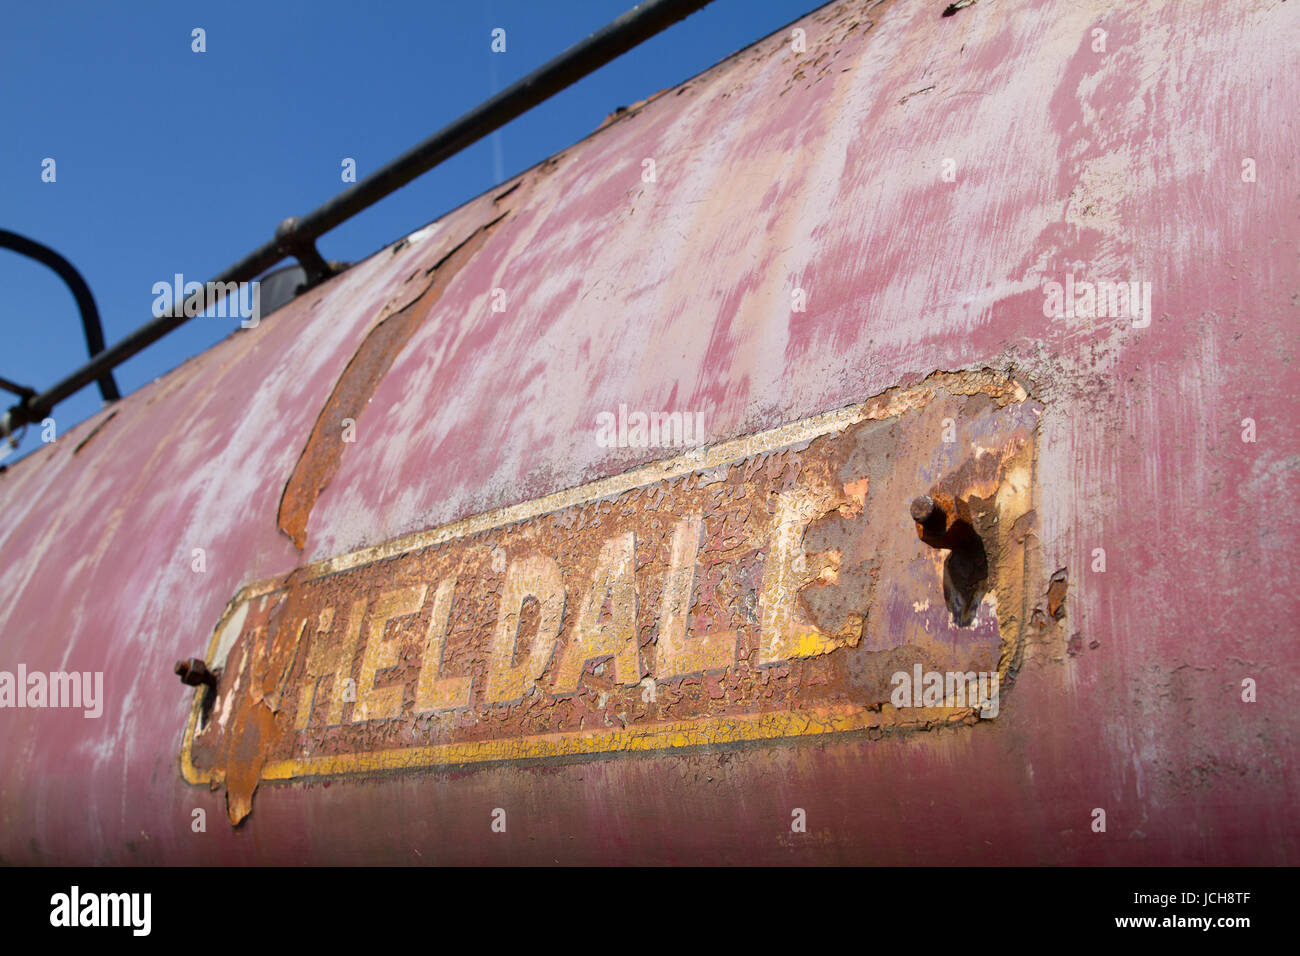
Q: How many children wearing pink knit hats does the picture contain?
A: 0